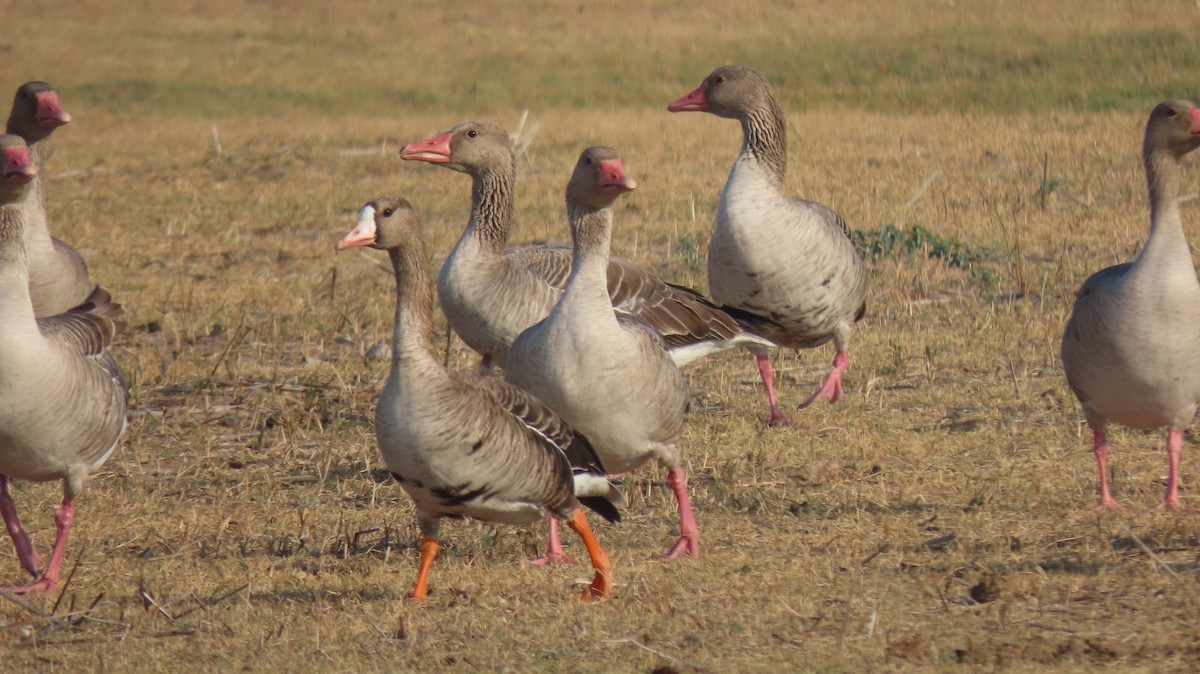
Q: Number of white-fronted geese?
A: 1